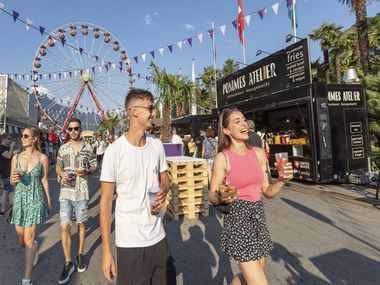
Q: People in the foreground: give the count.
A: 4